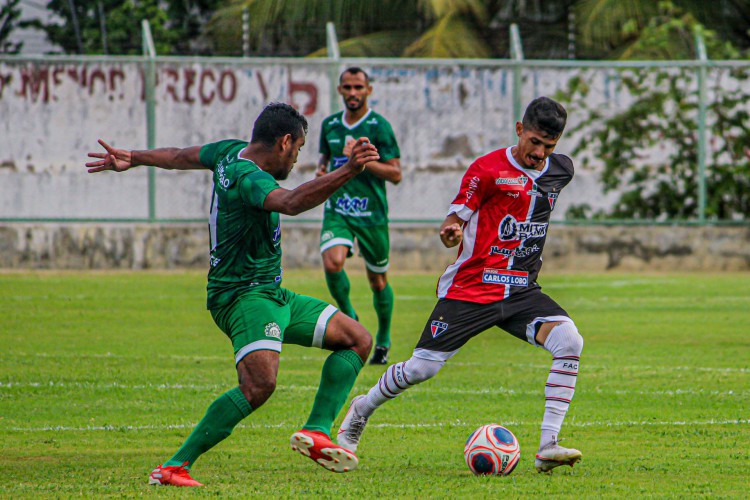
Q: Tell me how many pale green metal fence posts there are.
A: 4